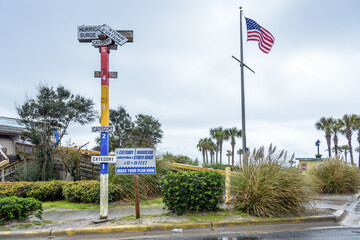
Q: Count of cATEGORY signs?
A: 3